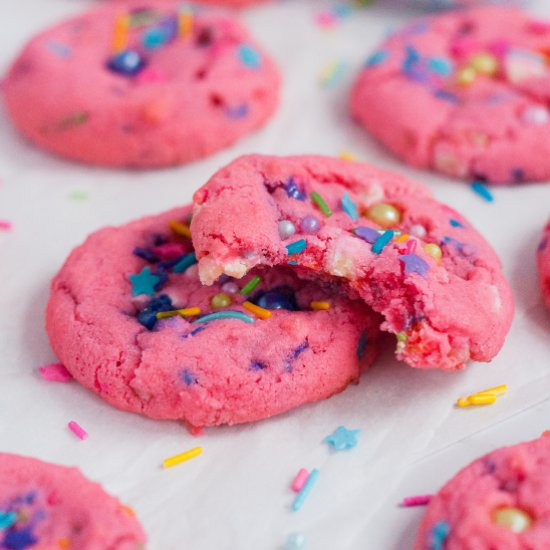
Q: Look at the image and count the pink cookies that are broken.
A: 1